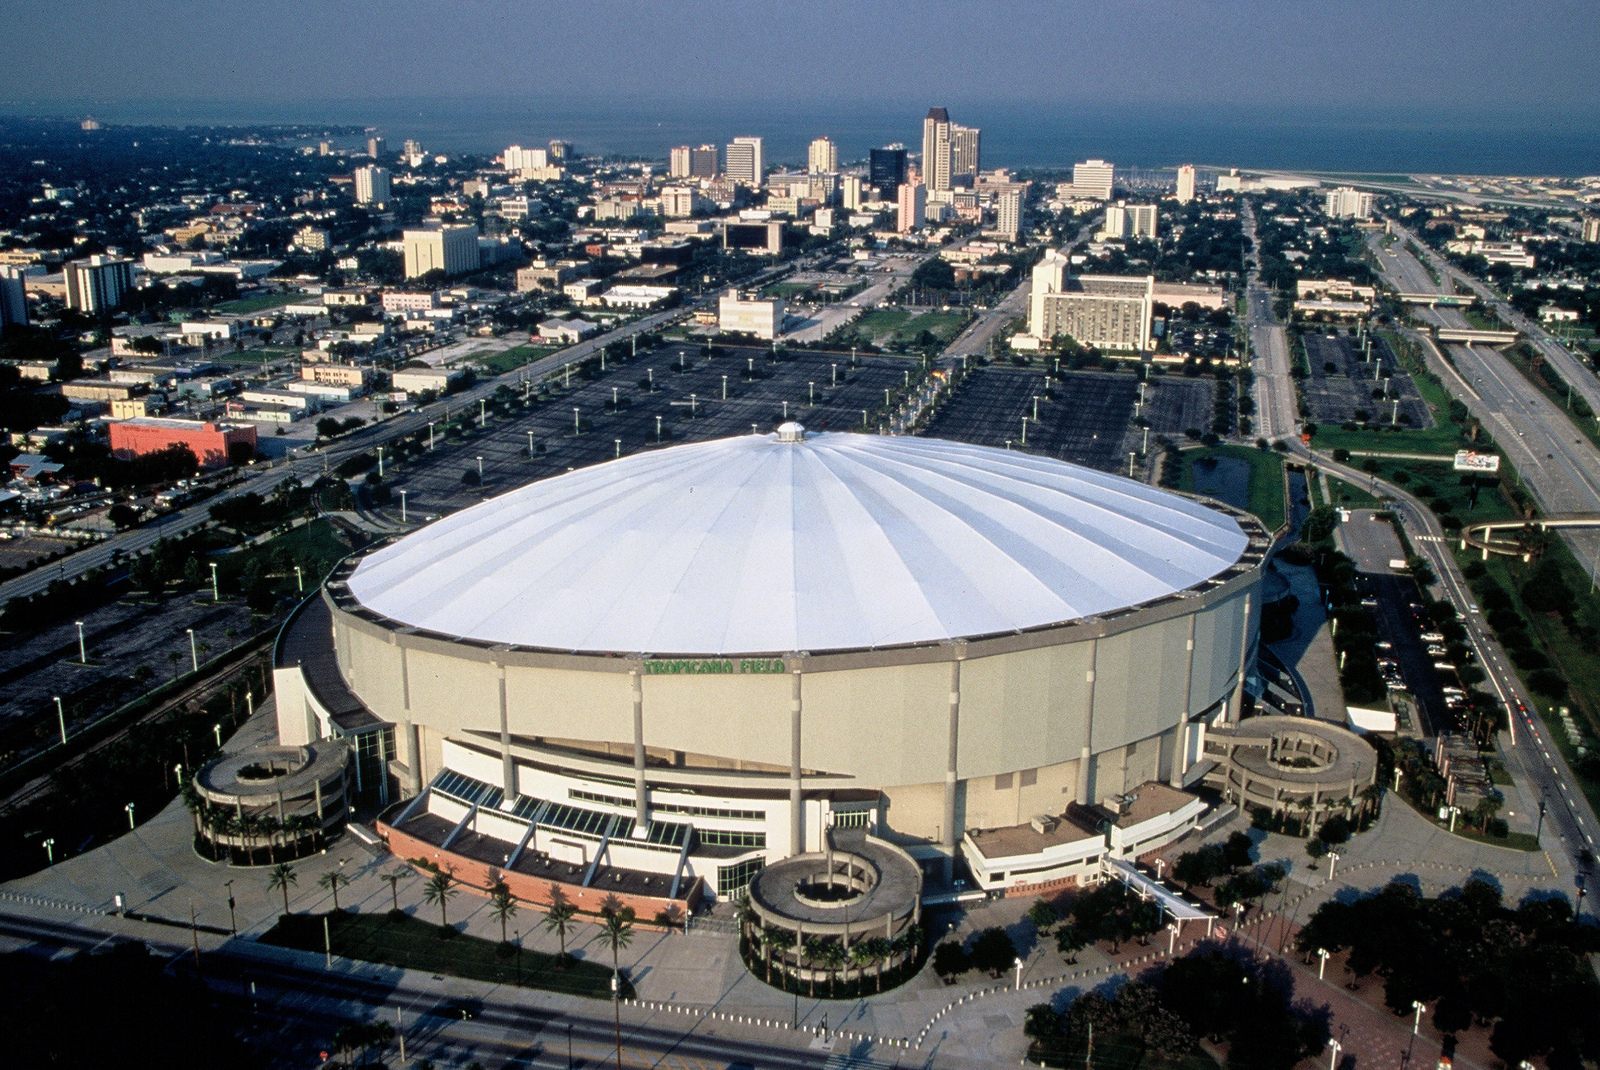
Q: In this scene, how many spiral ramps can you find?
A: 3